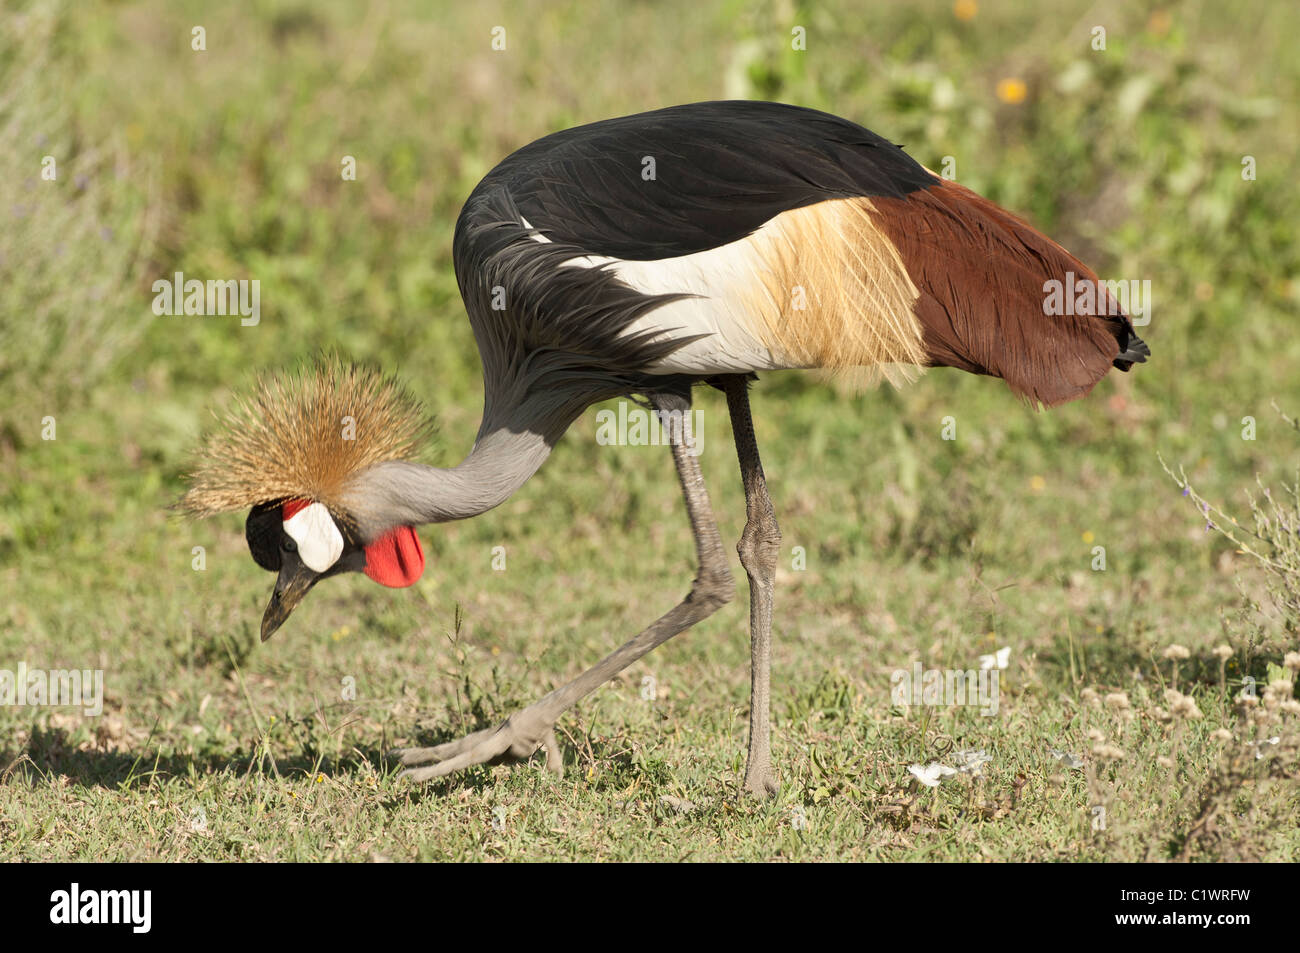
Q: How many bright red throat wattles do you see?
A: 1